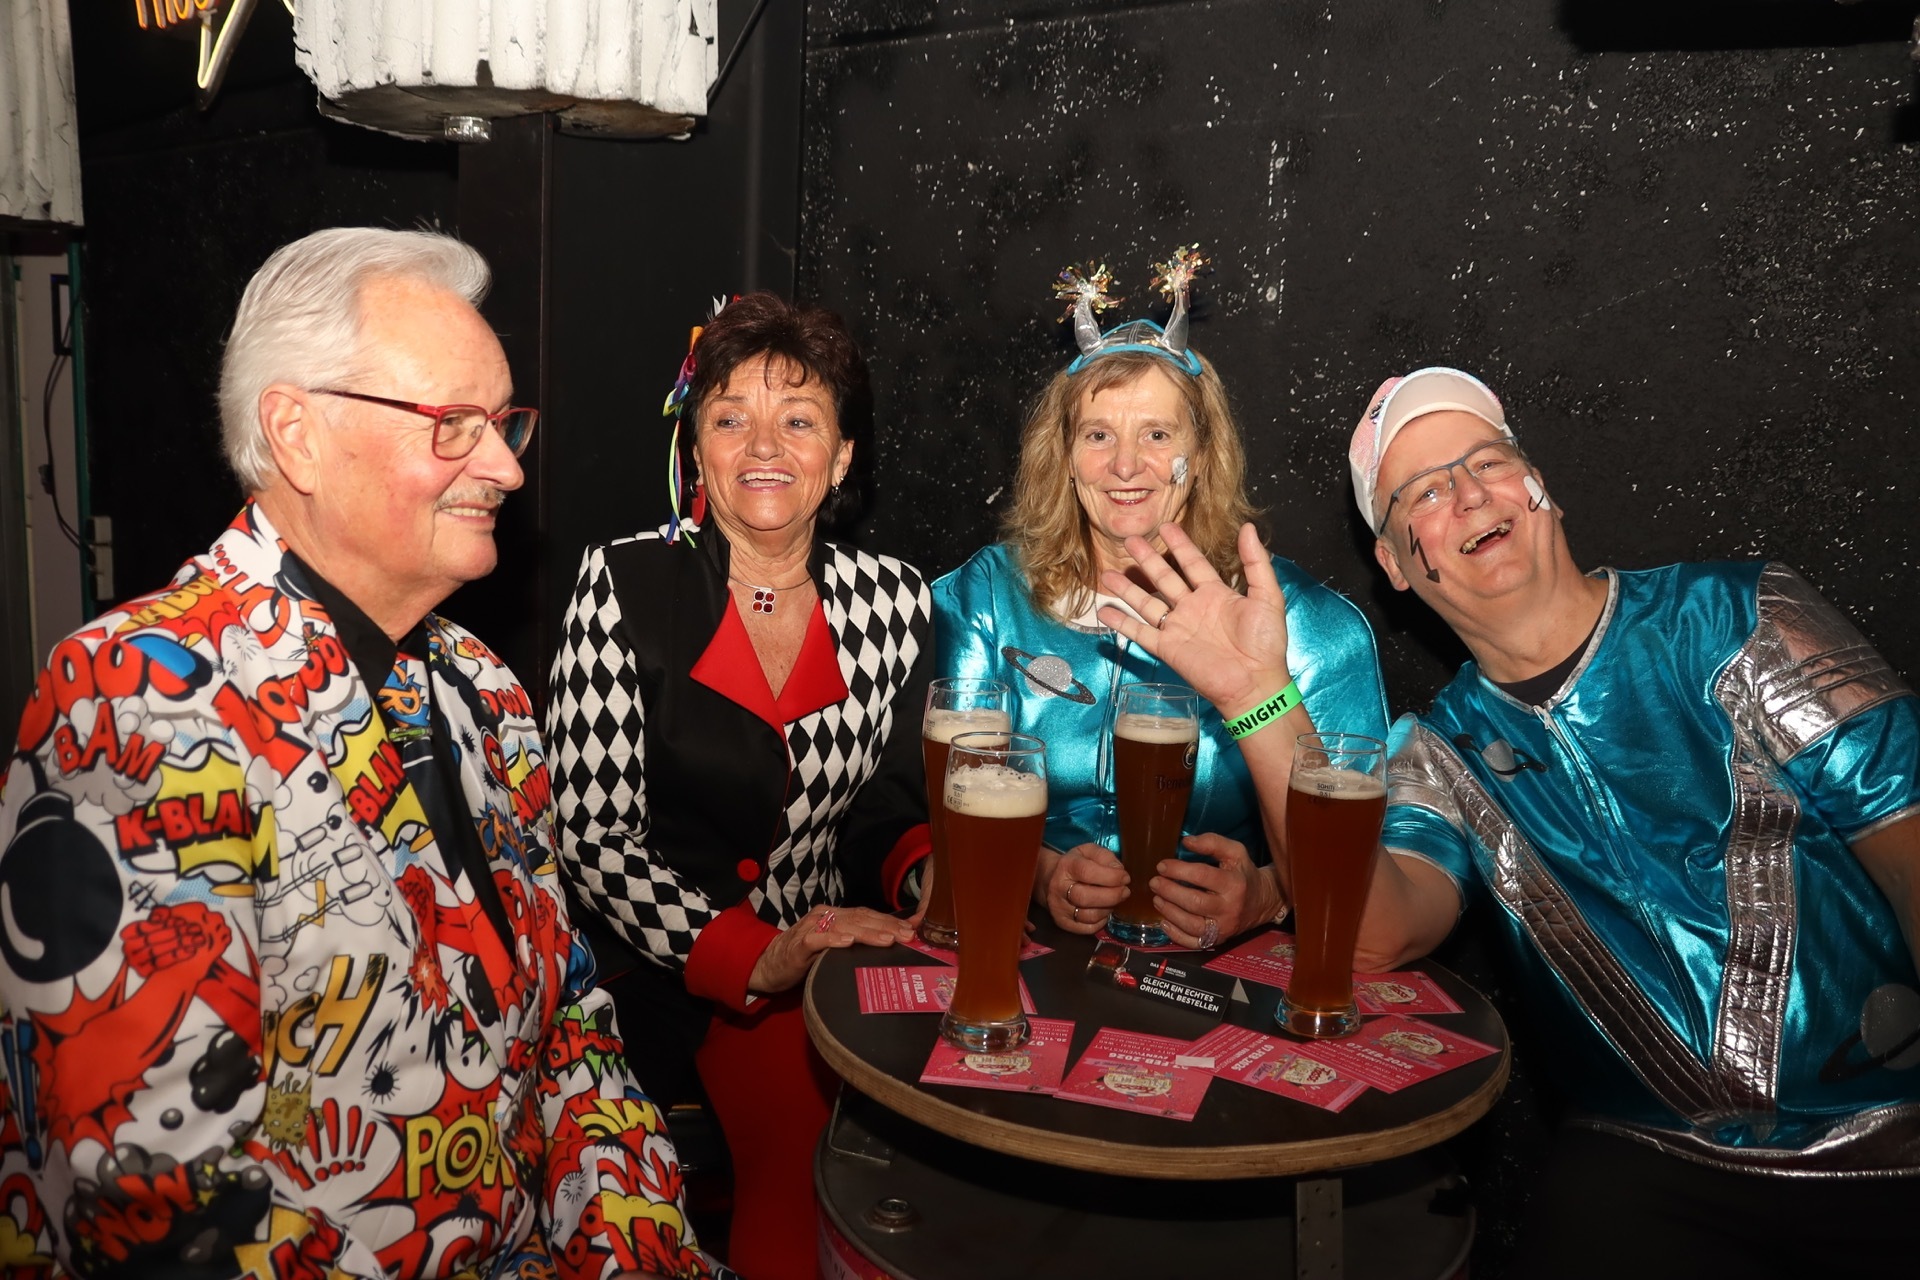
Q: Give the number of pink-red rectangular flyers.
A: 9